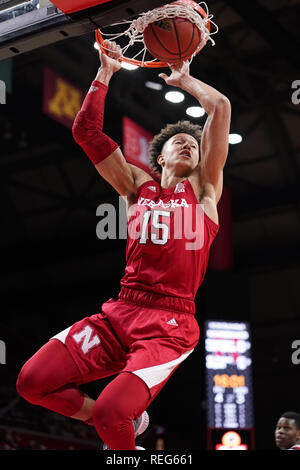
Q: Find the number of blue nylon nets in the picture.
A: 0